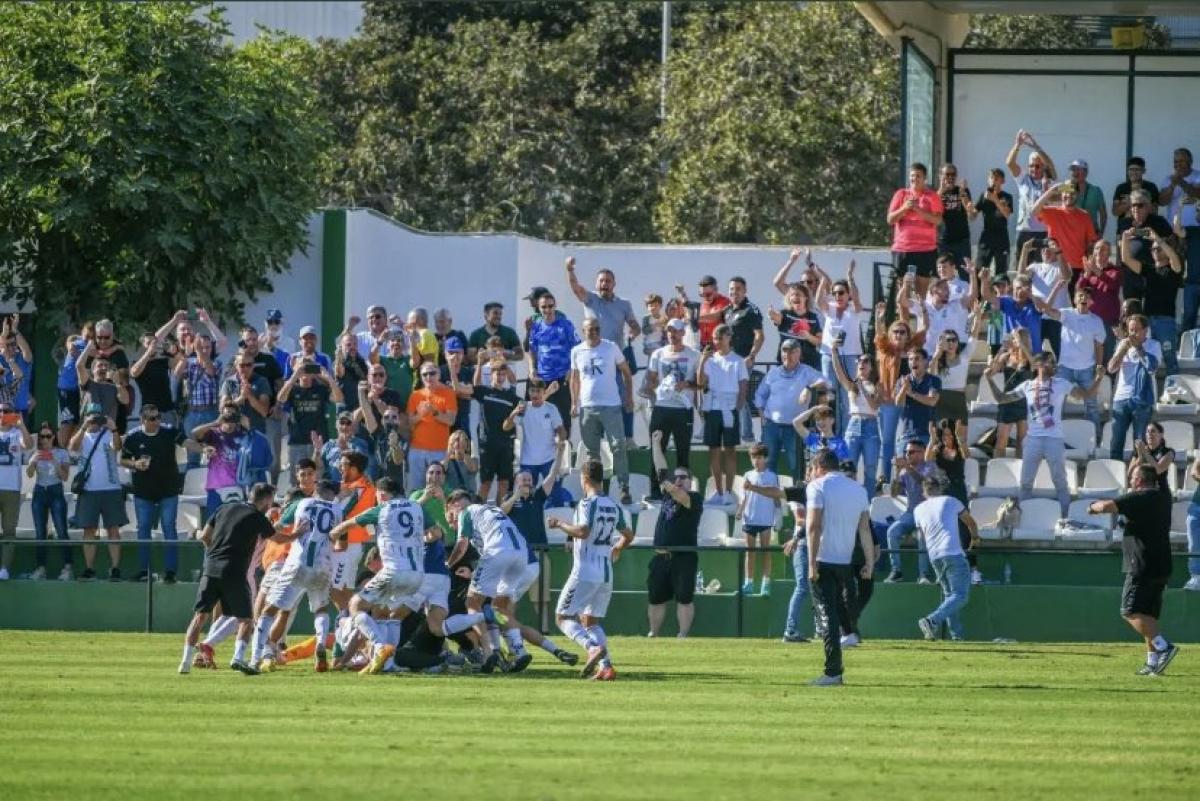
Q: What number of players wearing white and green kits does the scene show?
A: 4